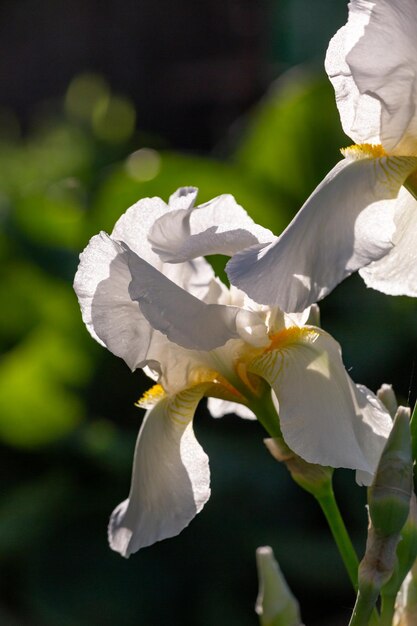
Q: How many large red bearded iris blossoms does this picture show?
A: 0